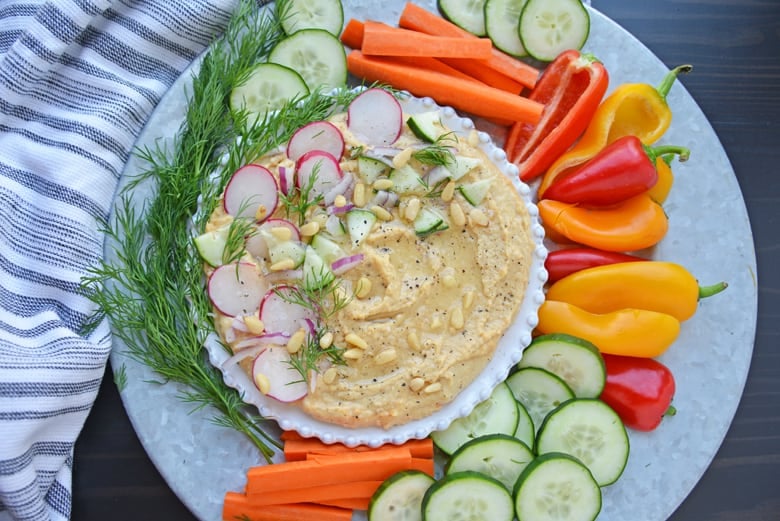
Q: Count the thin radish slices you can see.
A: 8